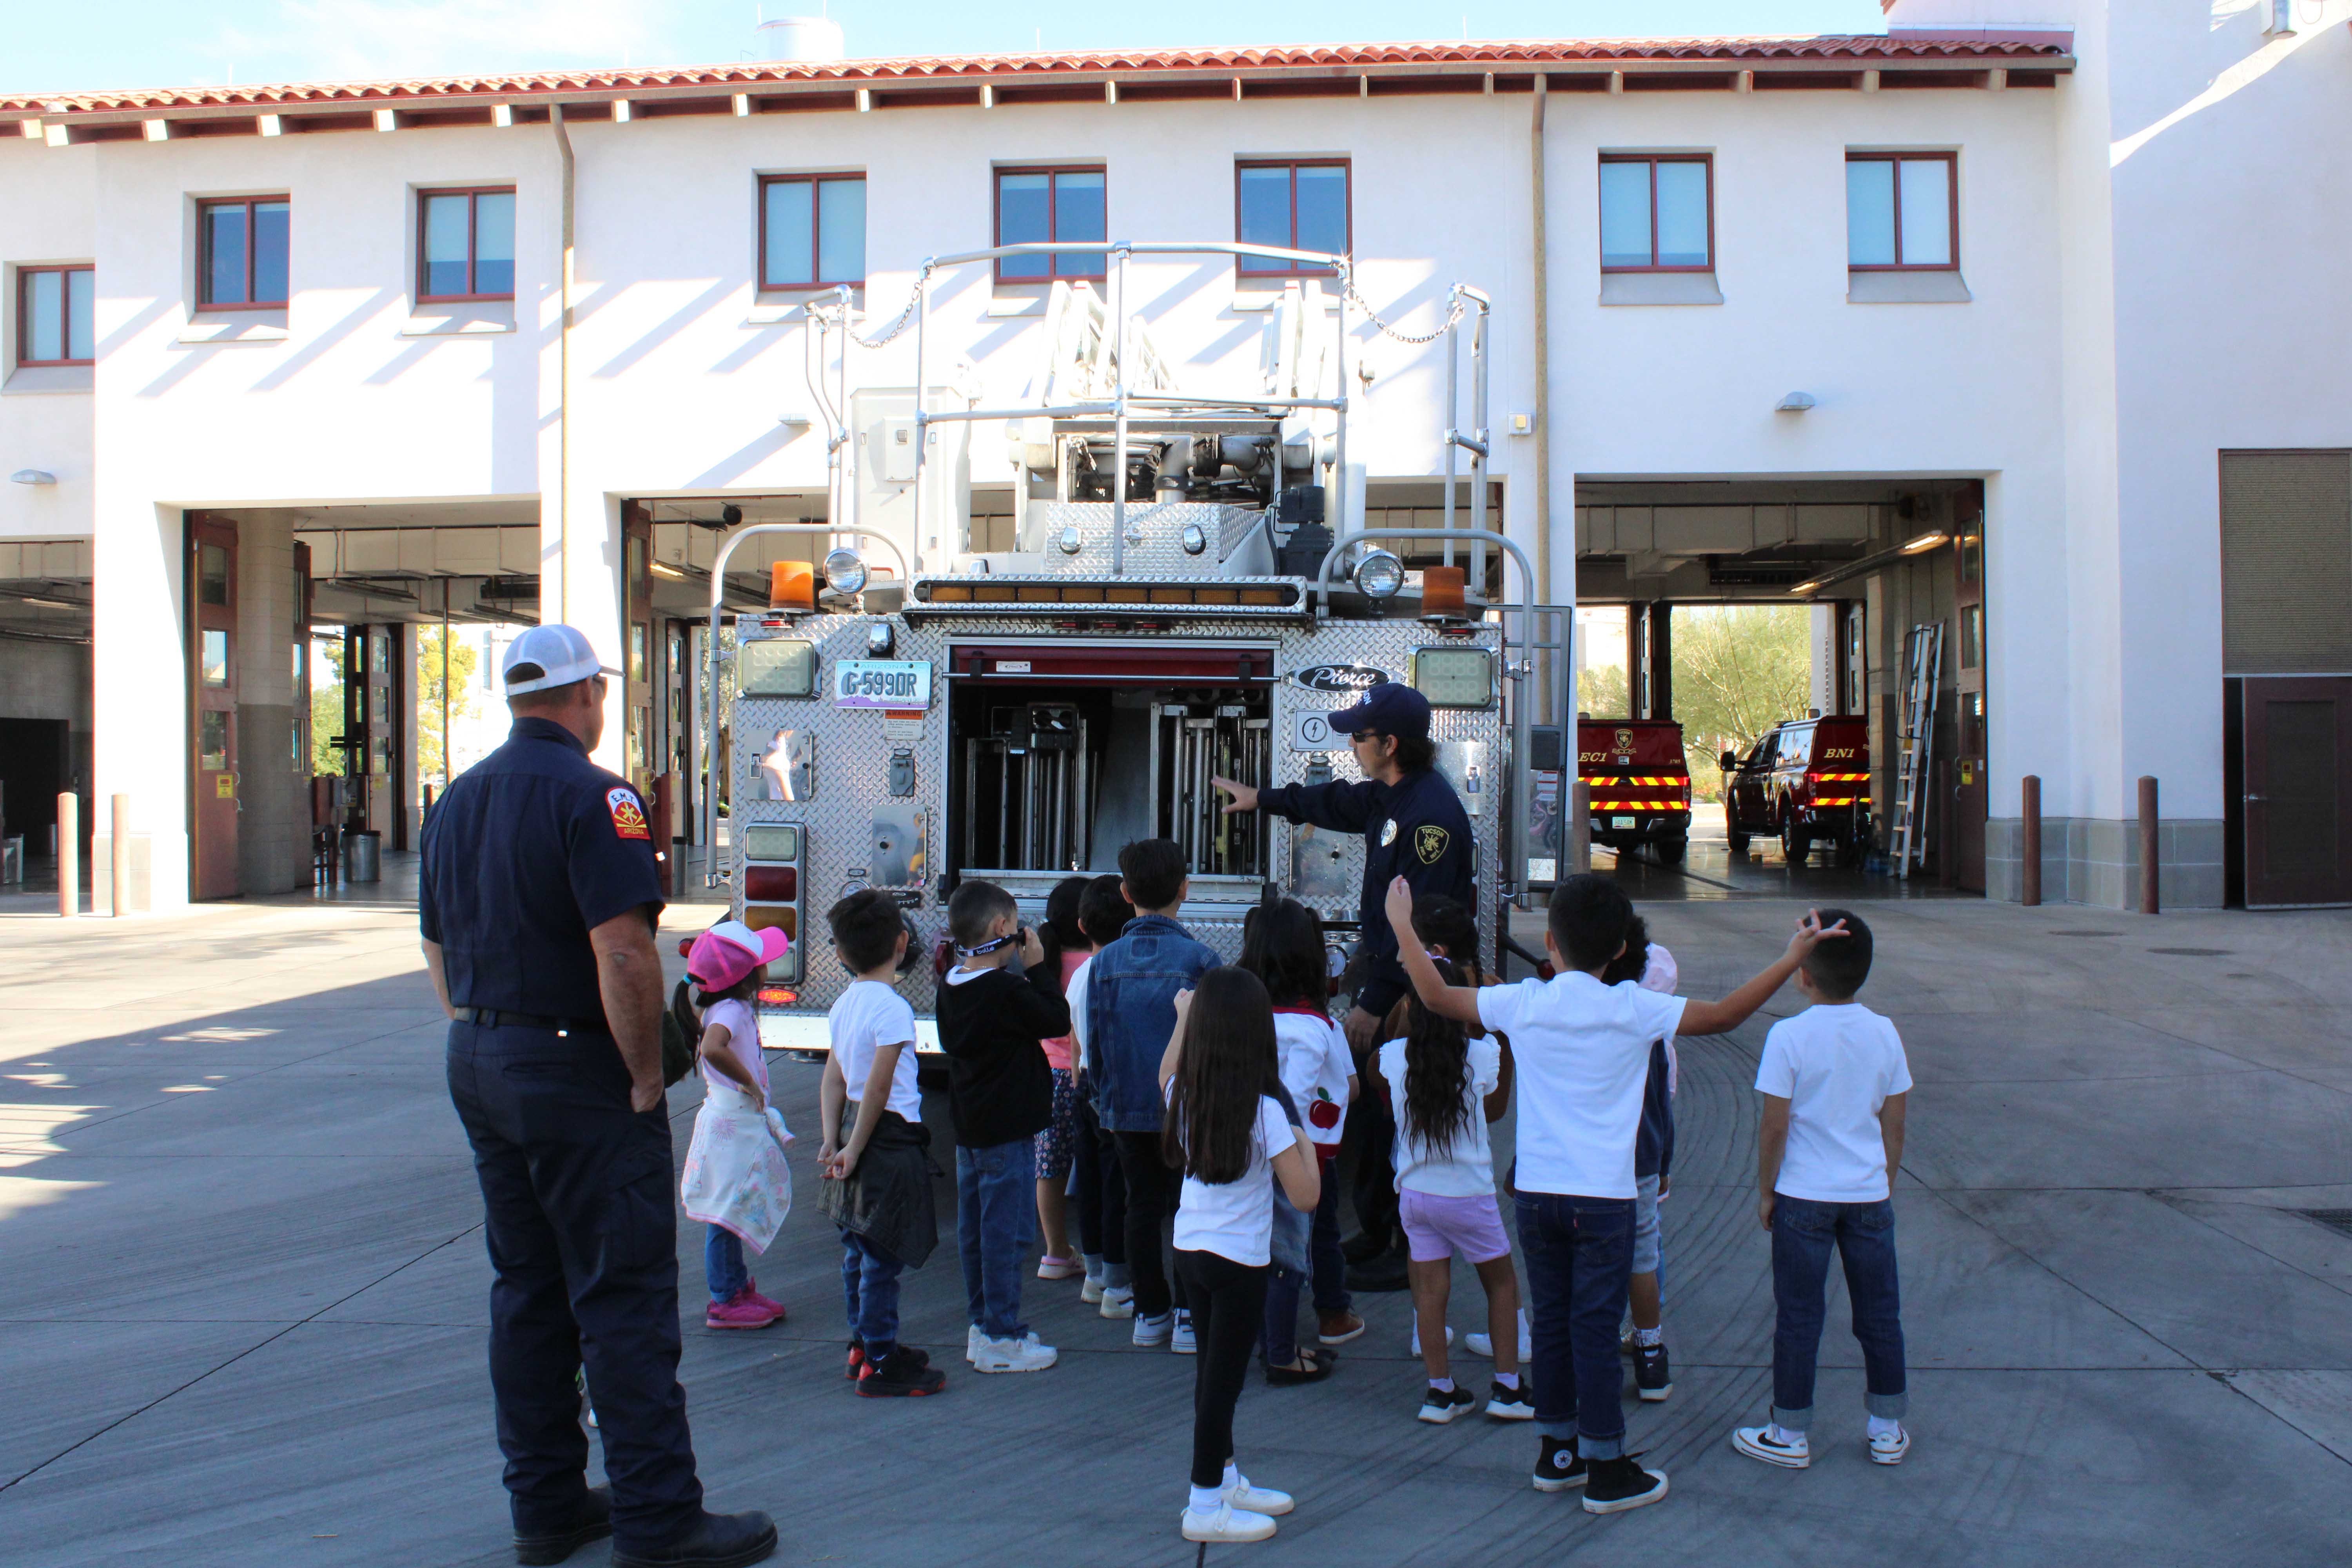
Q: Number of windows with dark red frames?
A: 8